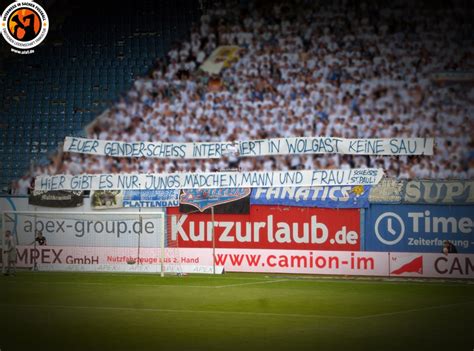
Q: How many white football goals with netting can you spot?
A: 1